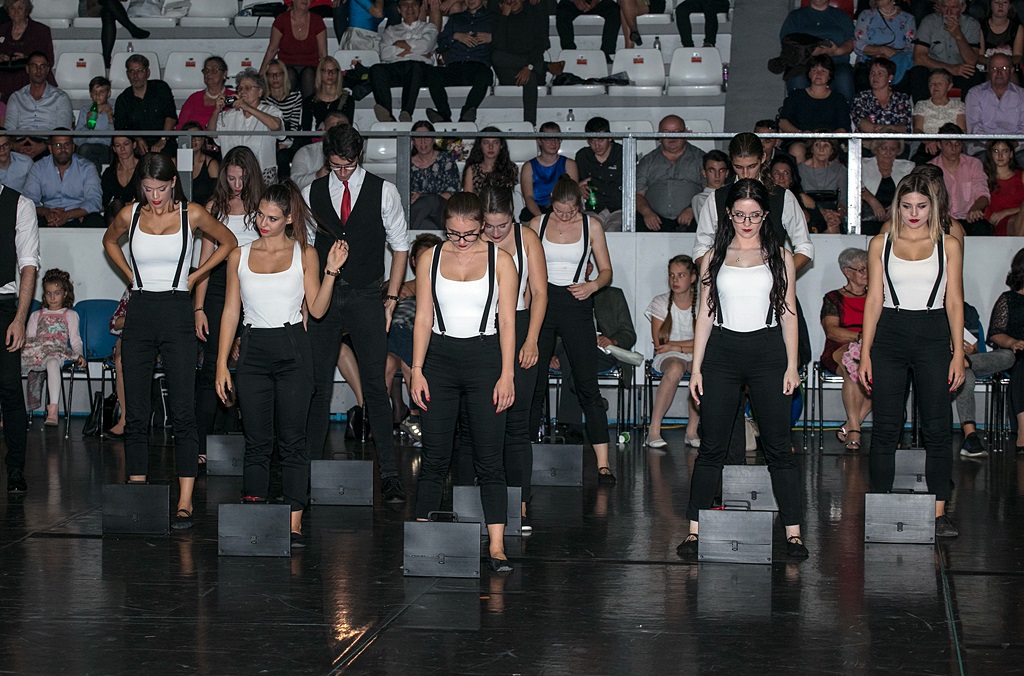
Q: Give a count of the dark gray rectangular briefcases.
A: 11